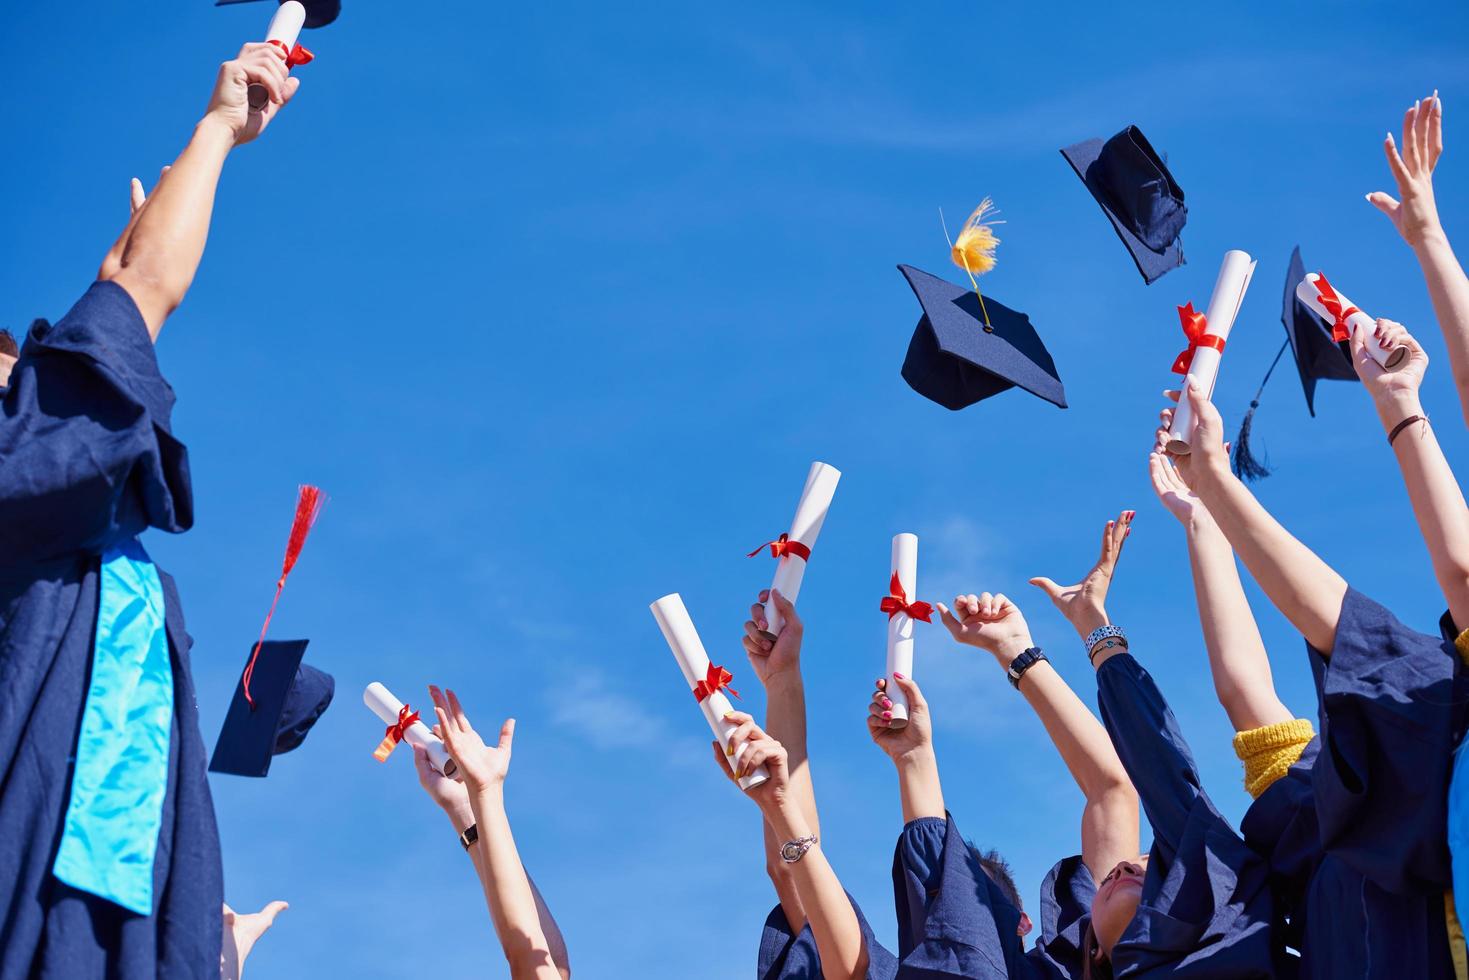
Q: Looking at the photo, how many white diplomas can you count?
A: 7